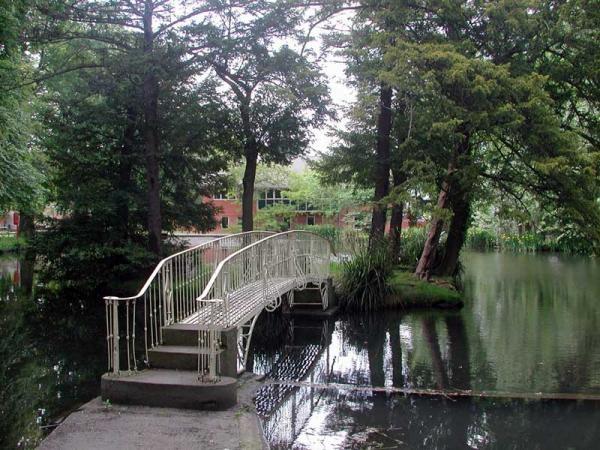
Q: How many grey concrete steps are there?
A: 3